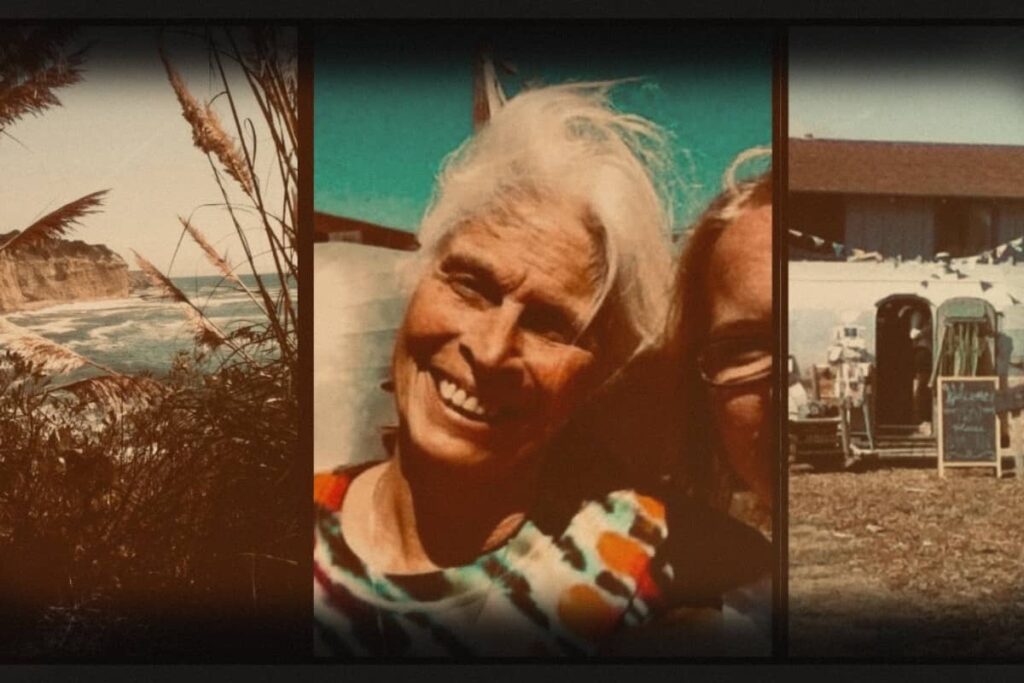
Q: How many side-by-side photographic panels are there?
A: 3